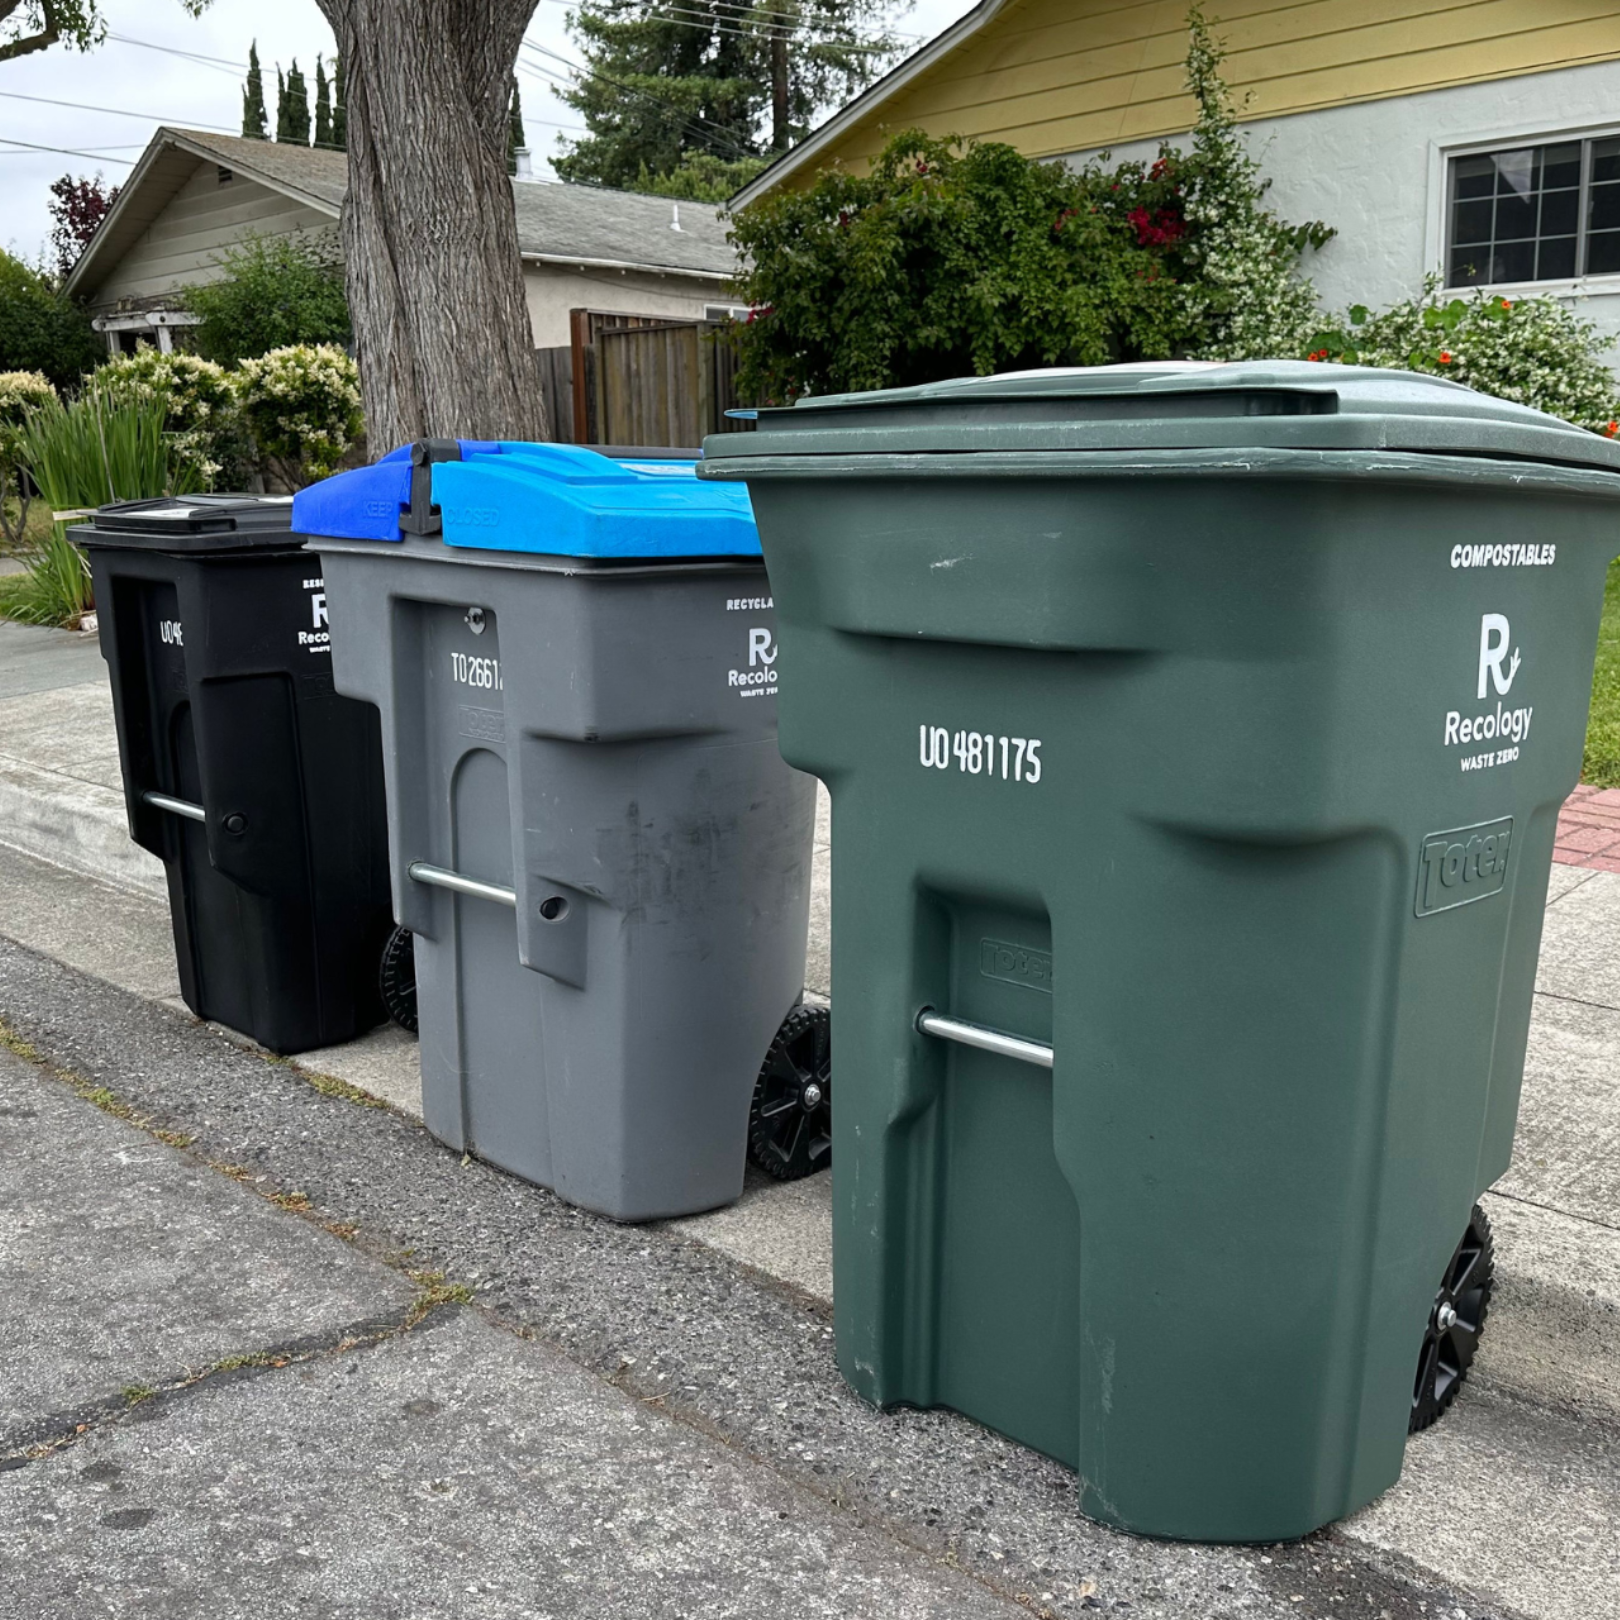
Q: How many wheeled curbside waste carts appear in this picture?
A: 3